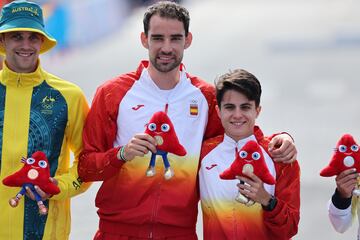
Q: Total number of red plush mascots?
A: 4